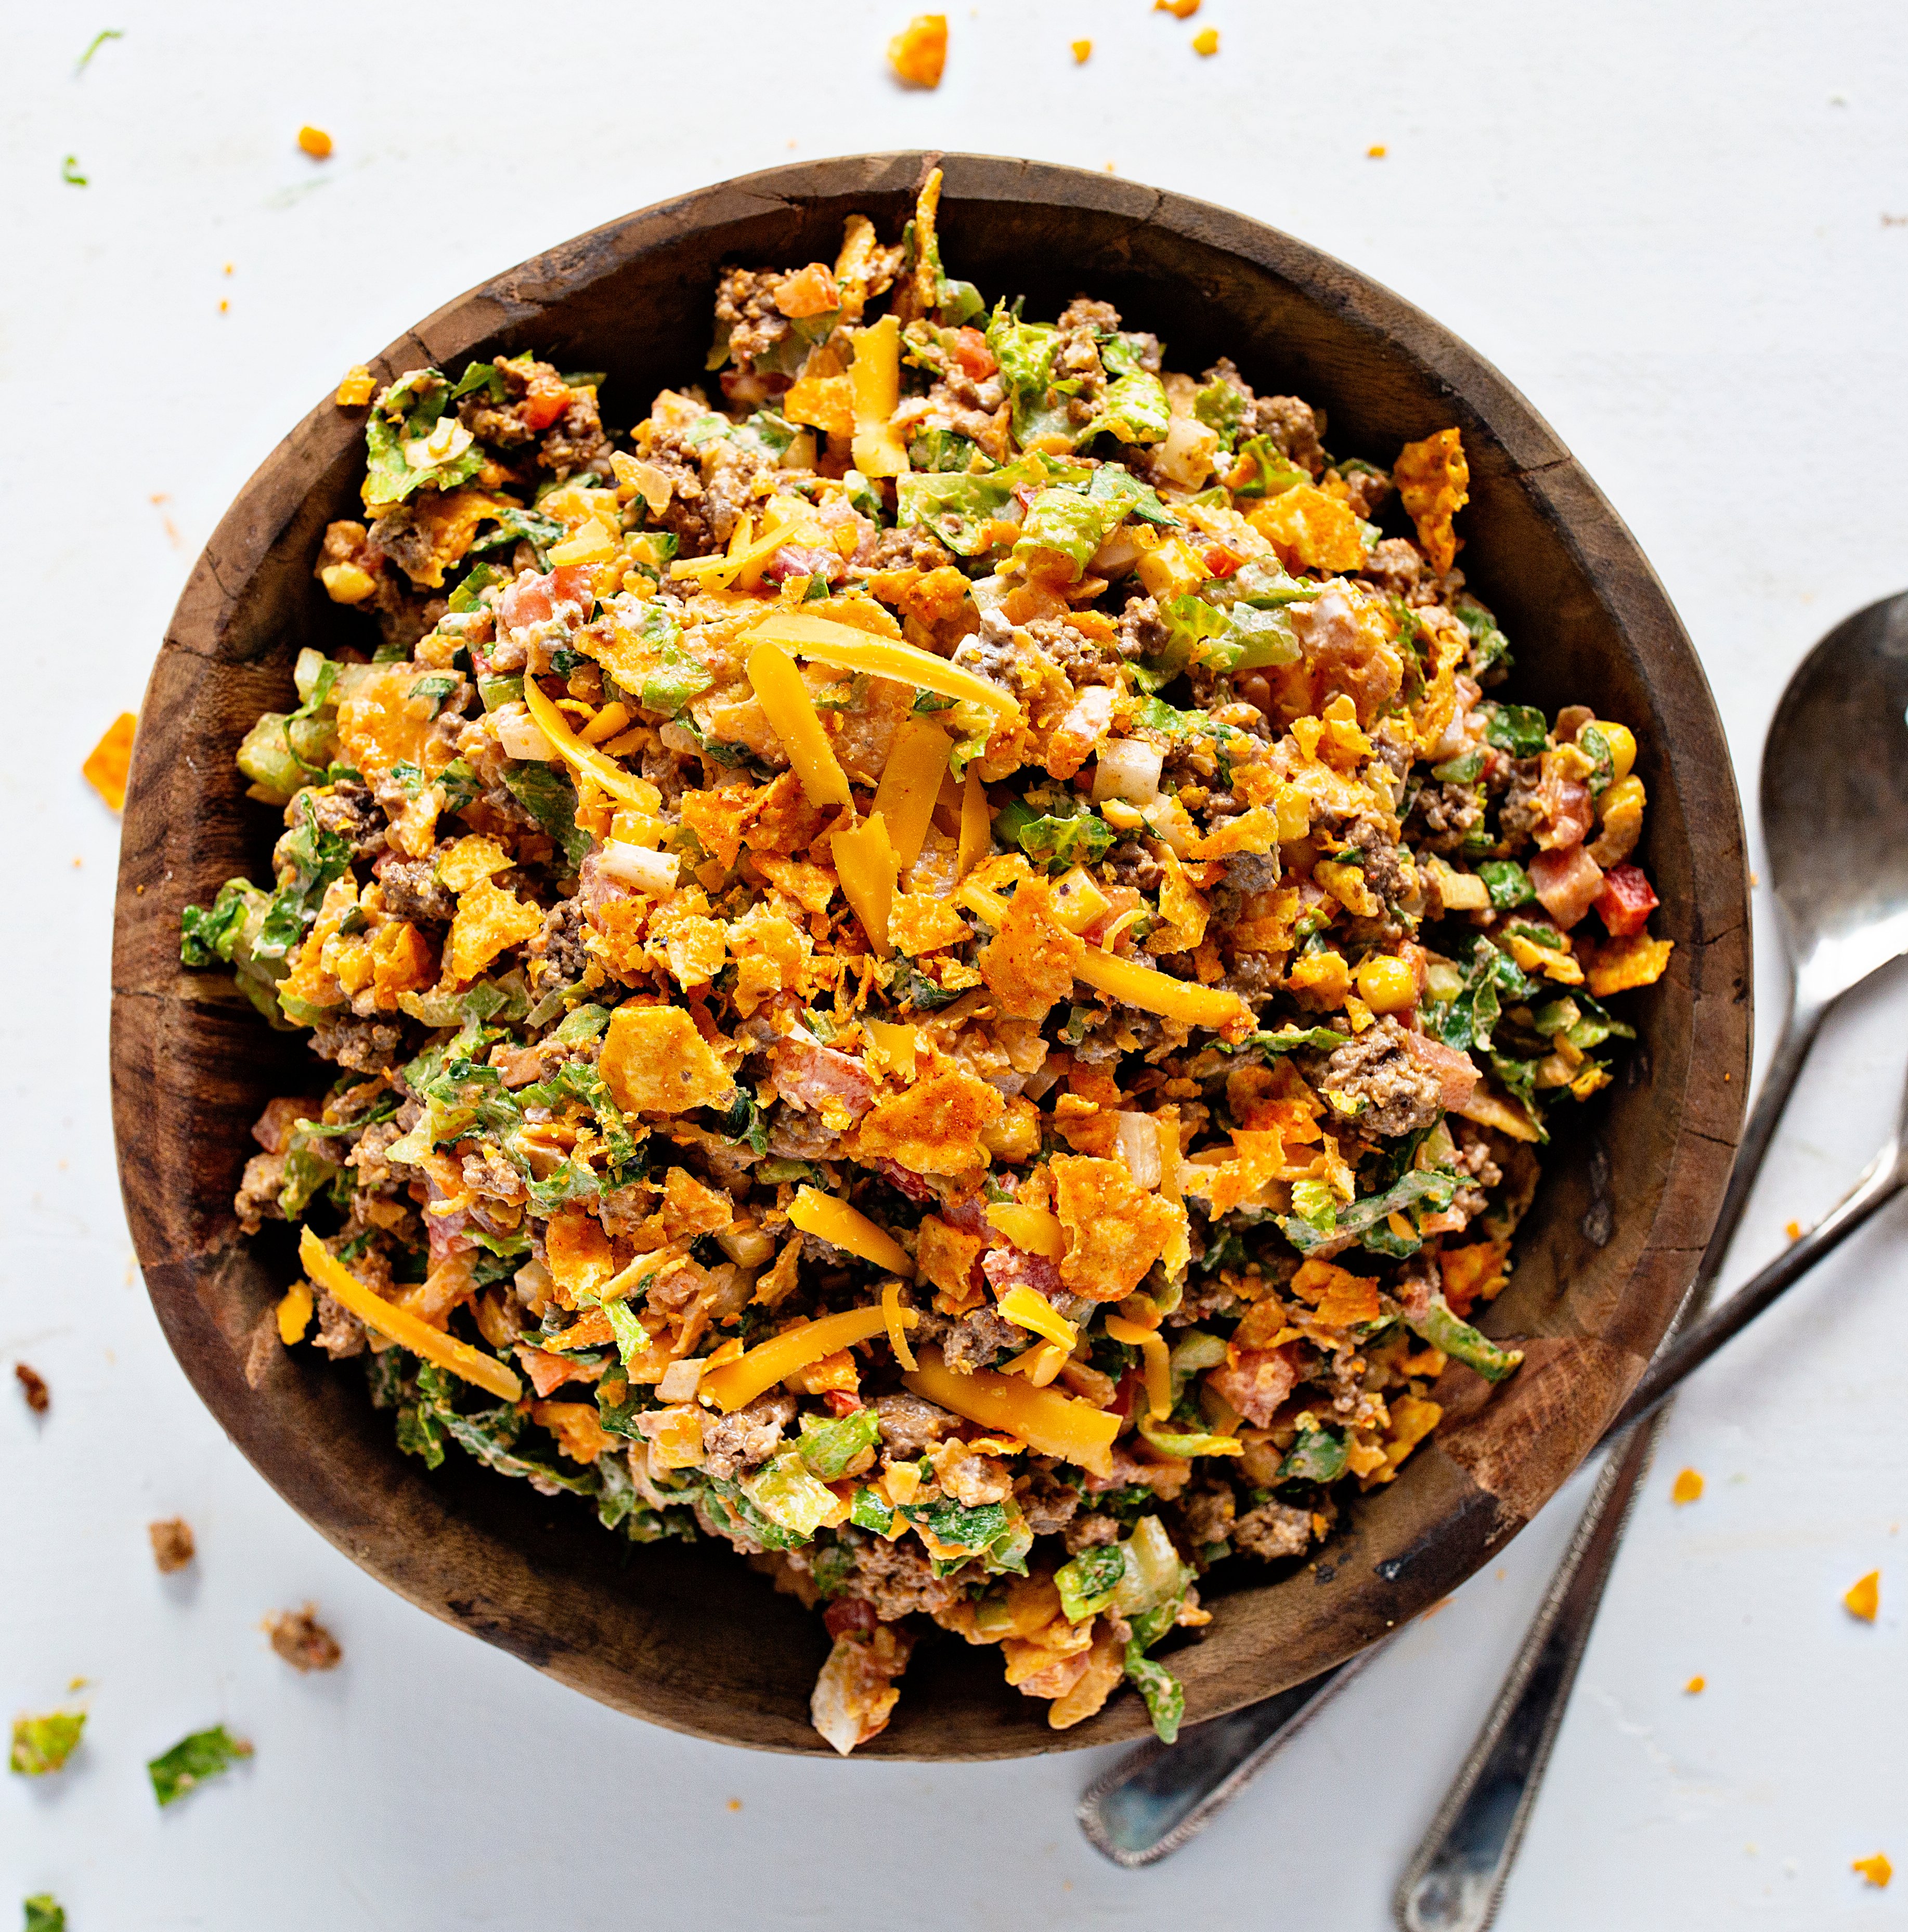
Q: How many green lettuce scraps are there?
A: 5